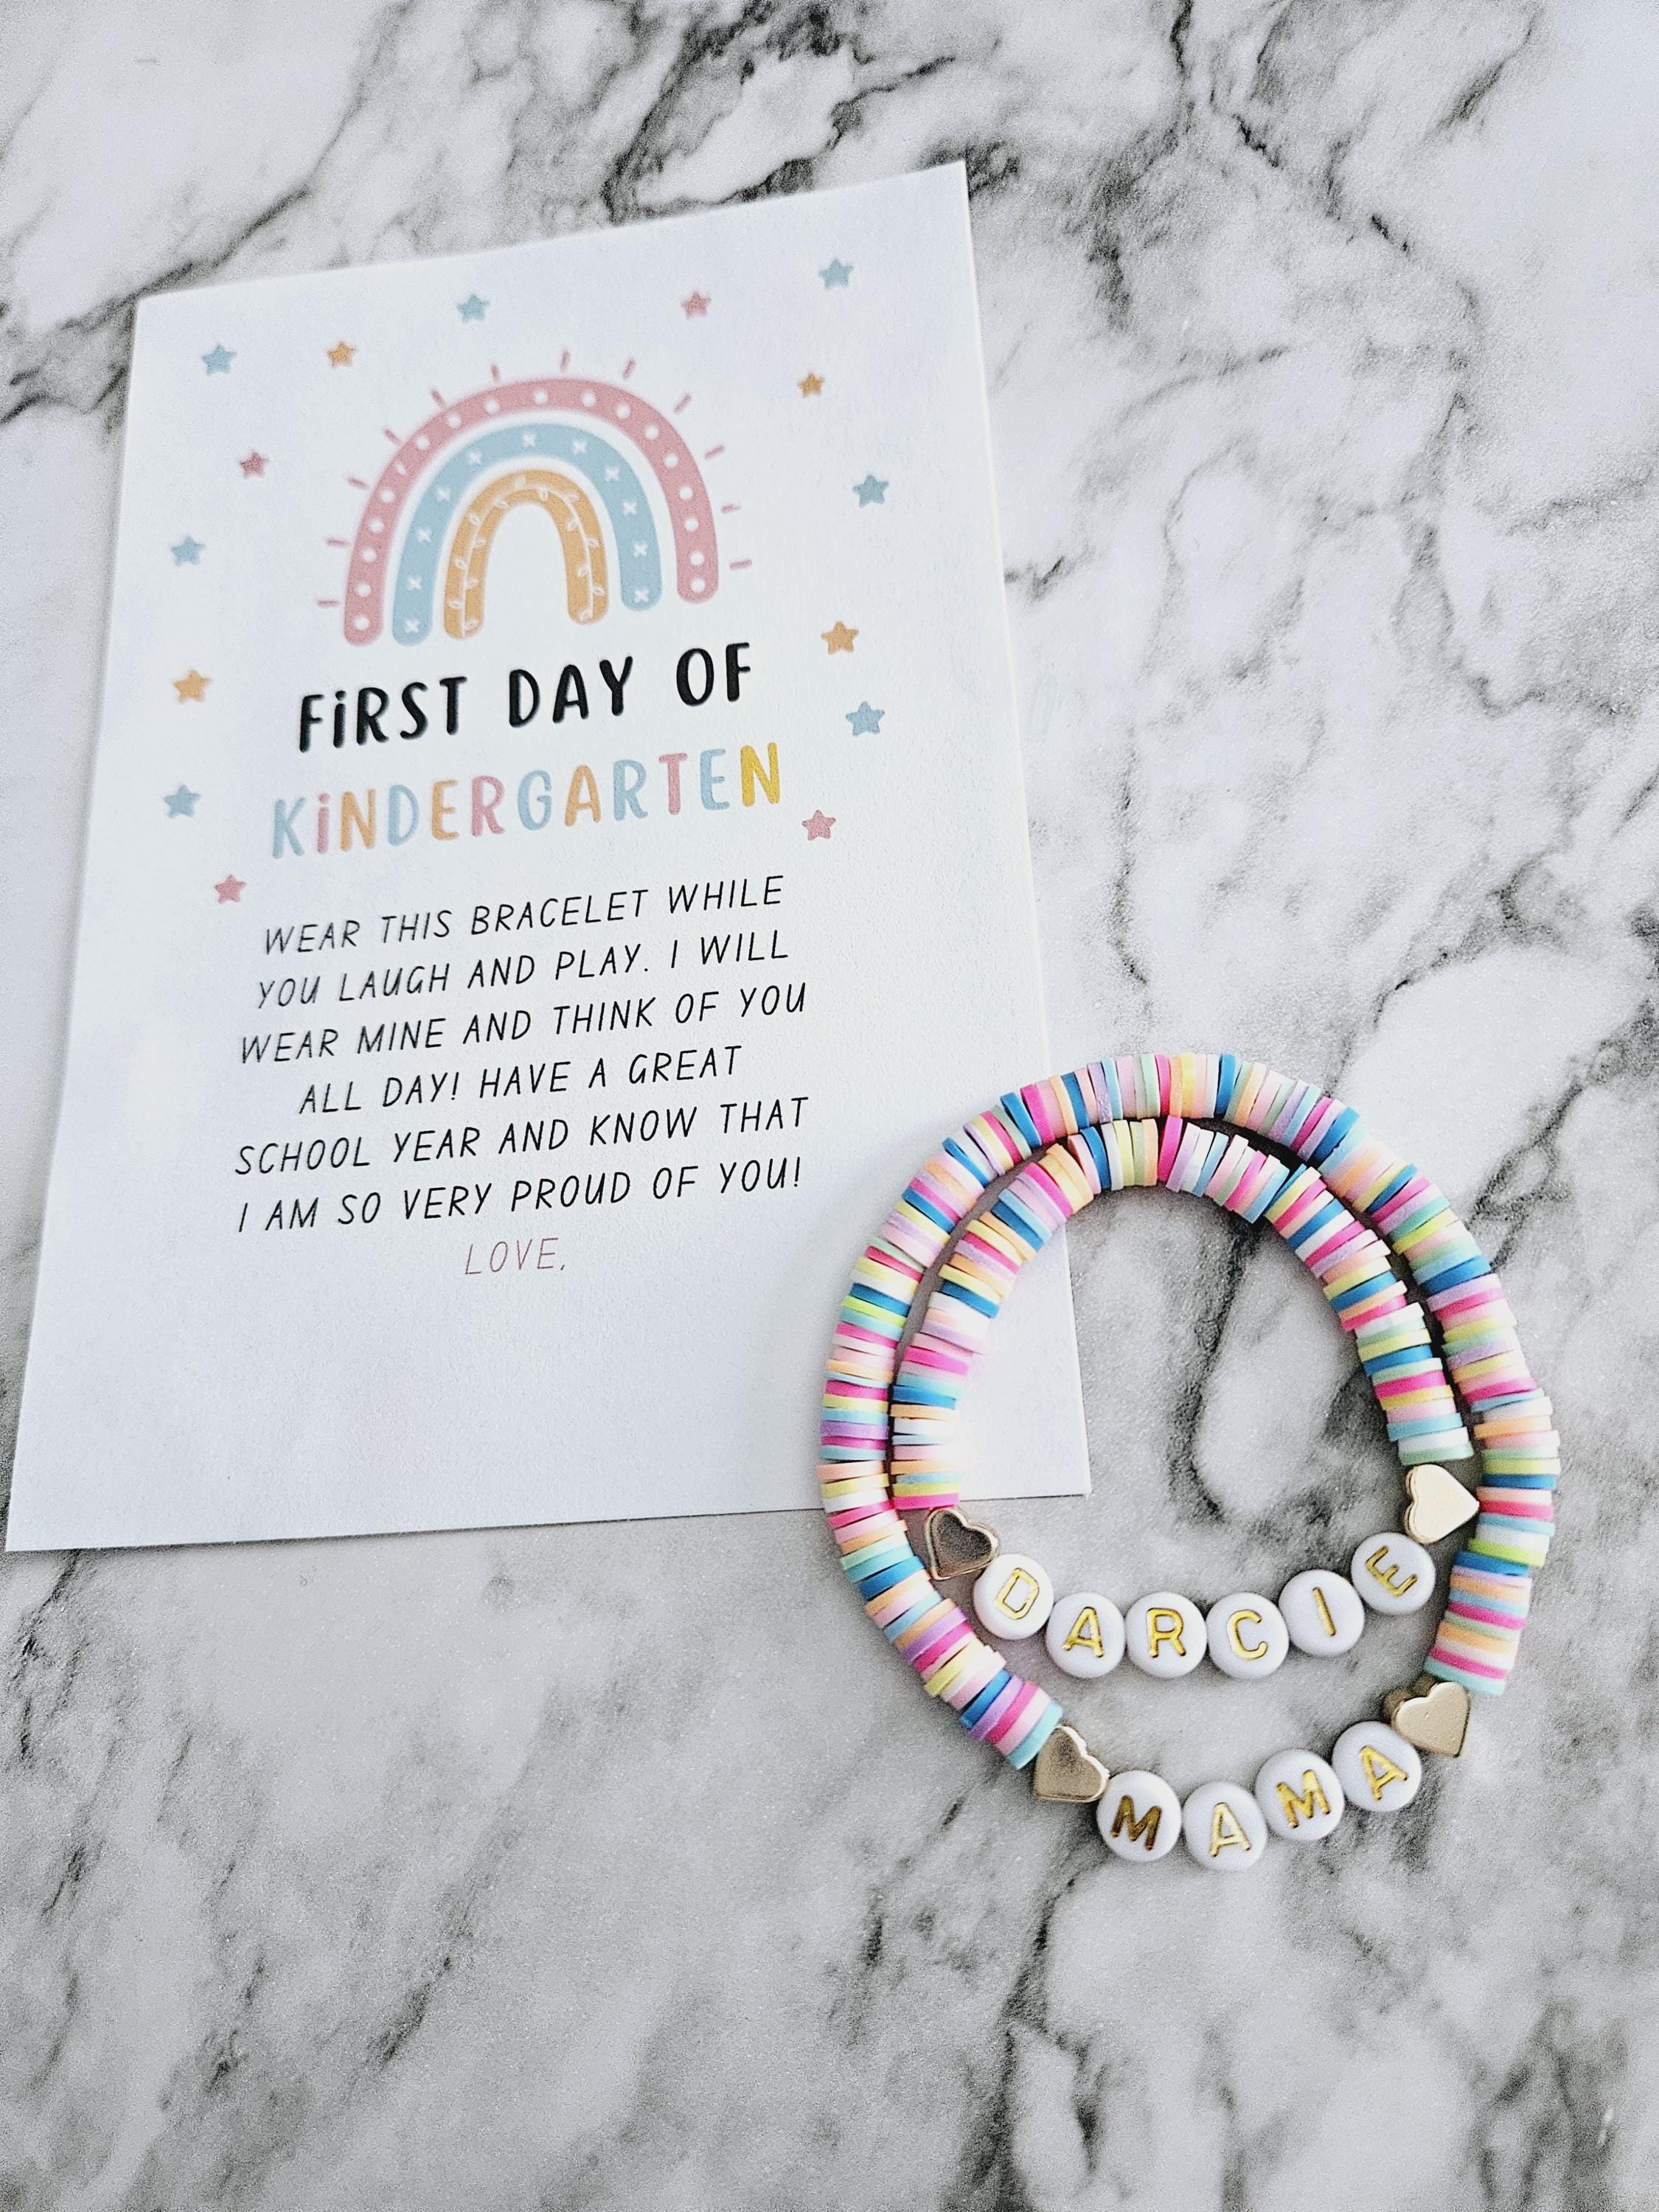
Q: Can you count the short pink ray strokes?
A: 12